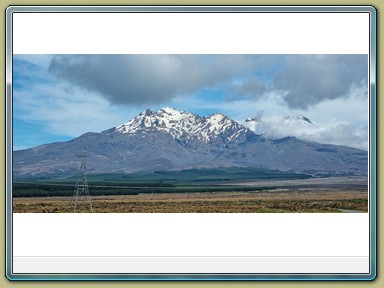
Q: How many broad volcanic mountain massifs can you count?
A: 1